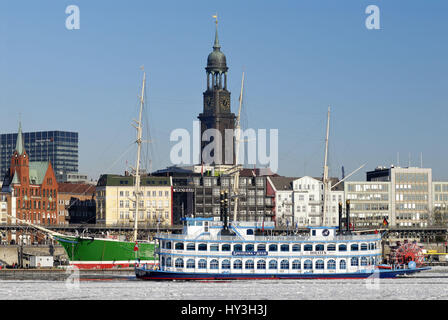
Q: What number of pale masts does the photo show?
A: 3